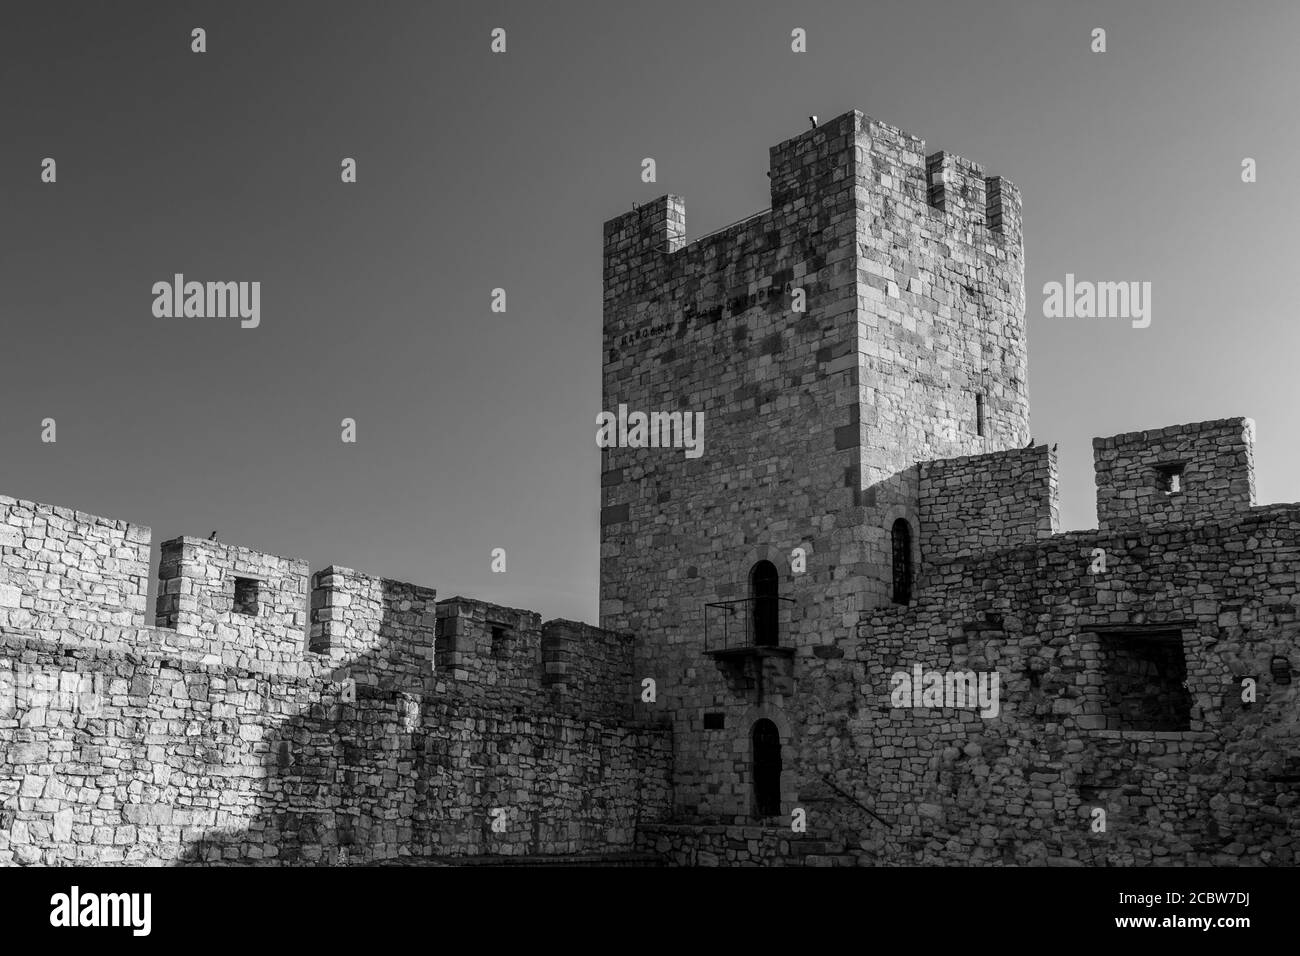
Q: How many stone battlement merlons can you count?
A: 11